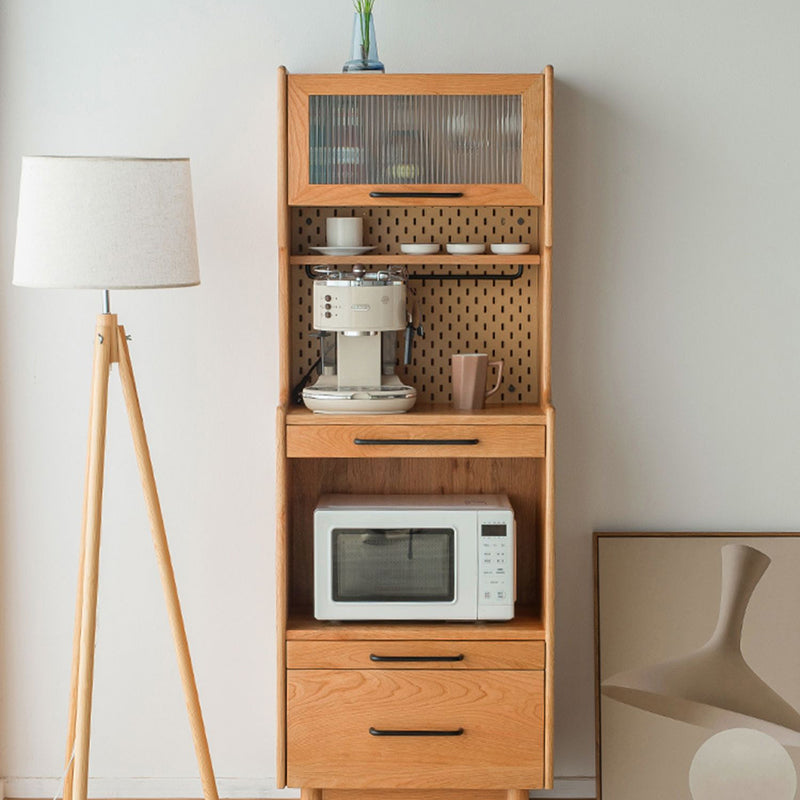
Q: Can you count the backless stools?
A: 0